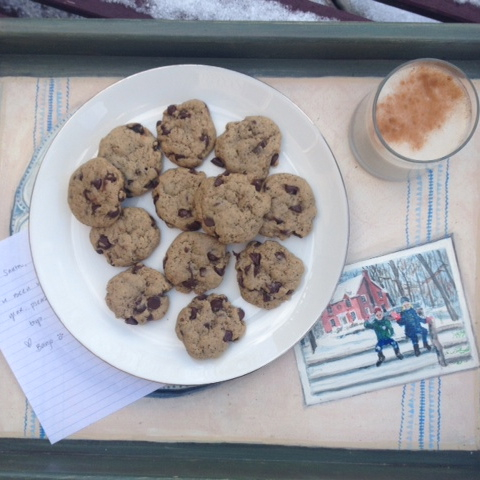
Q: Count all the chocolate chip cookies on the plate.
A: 12